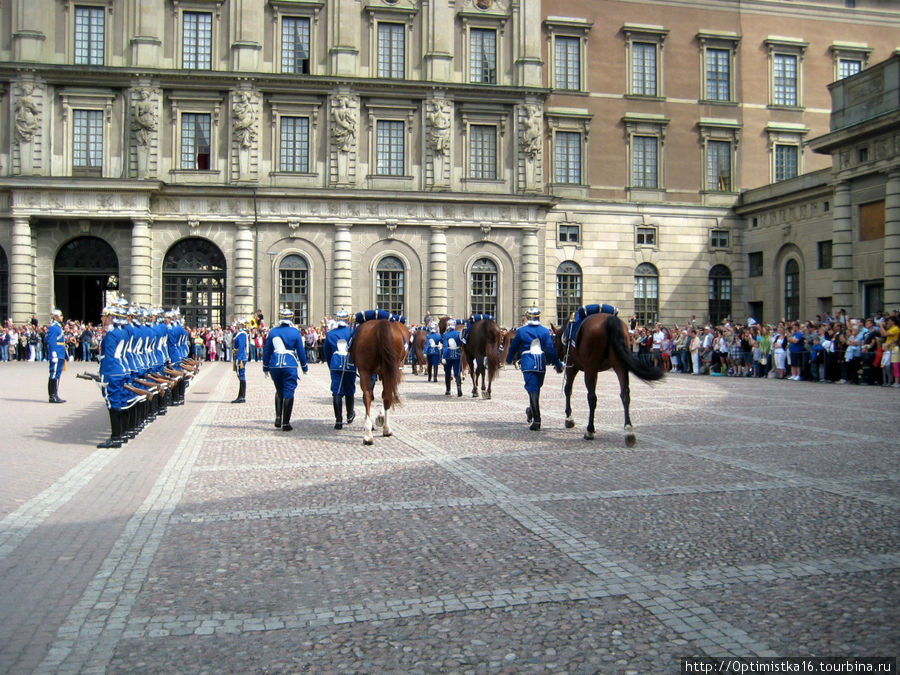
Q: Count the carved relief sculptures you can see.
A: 6